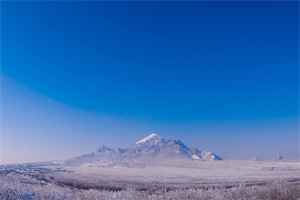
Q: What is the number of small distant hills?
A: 2